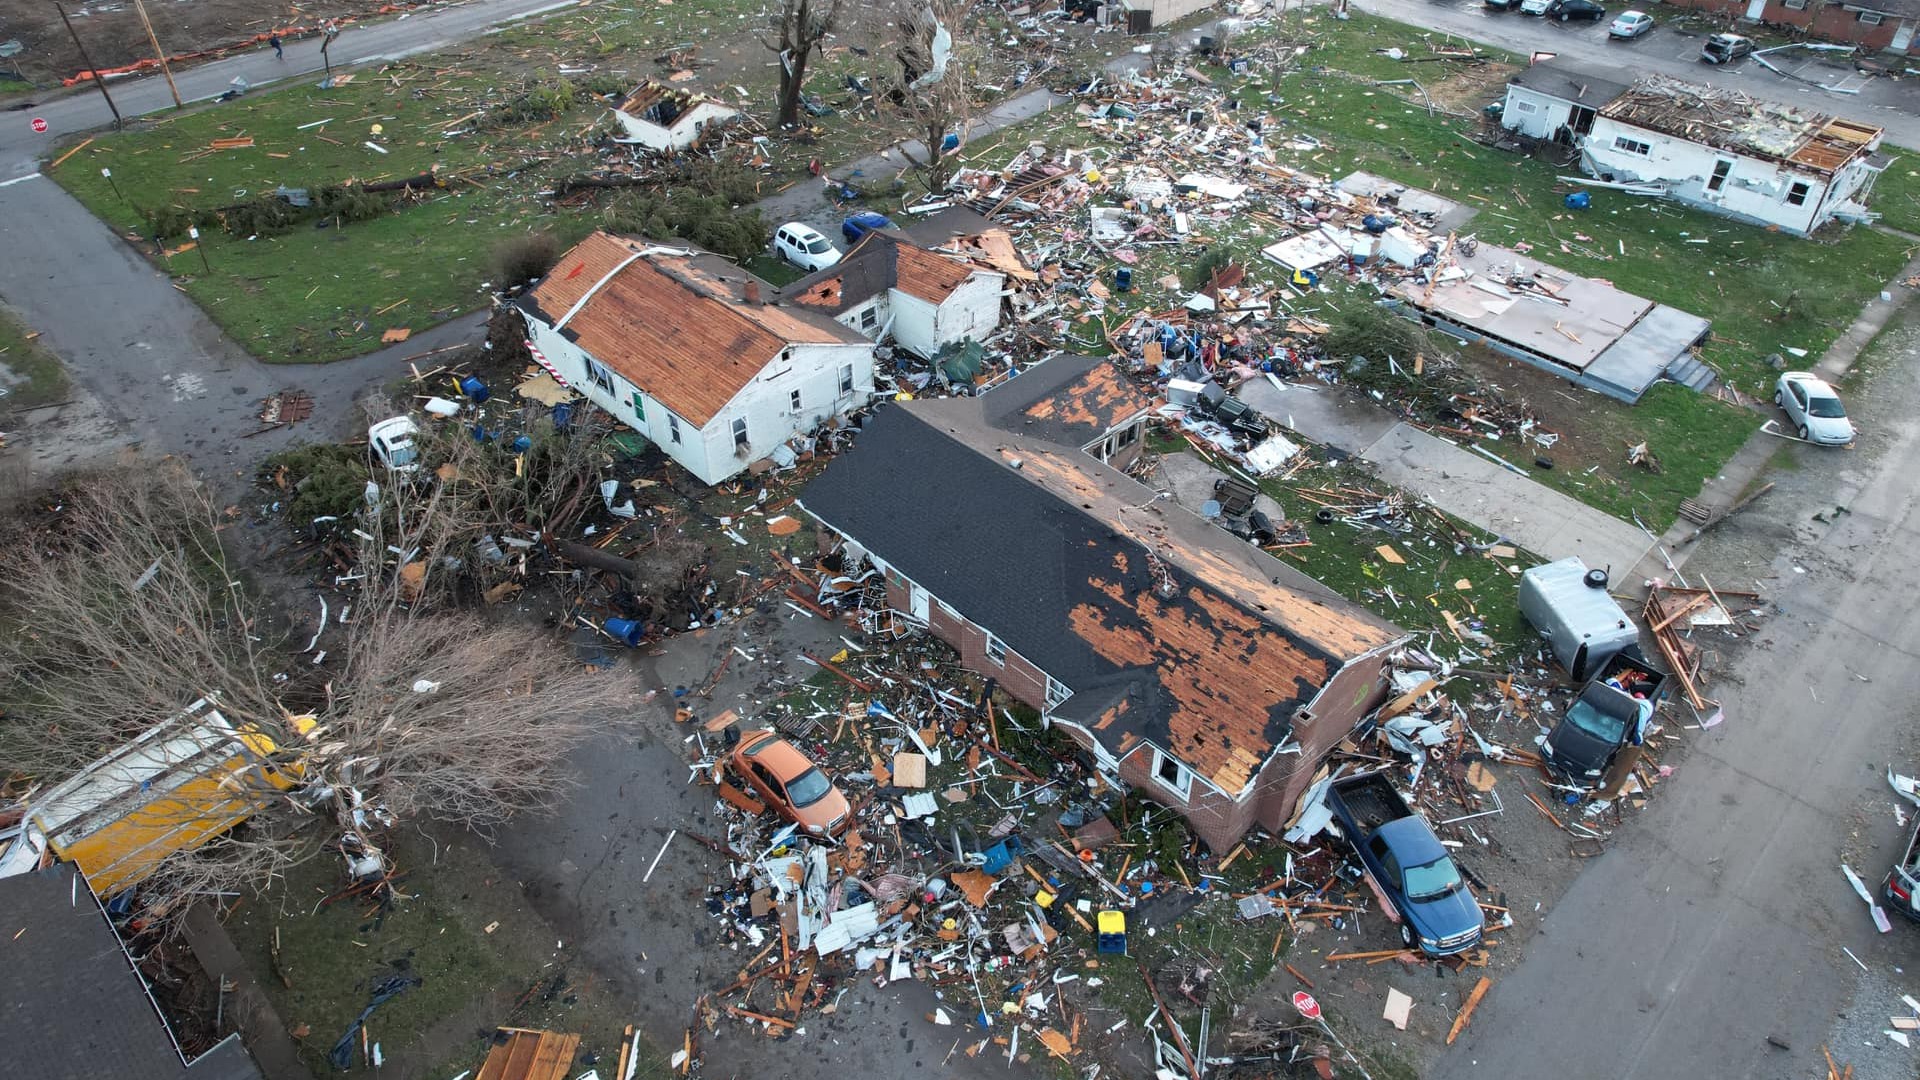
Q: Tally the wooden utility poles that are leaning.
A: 2